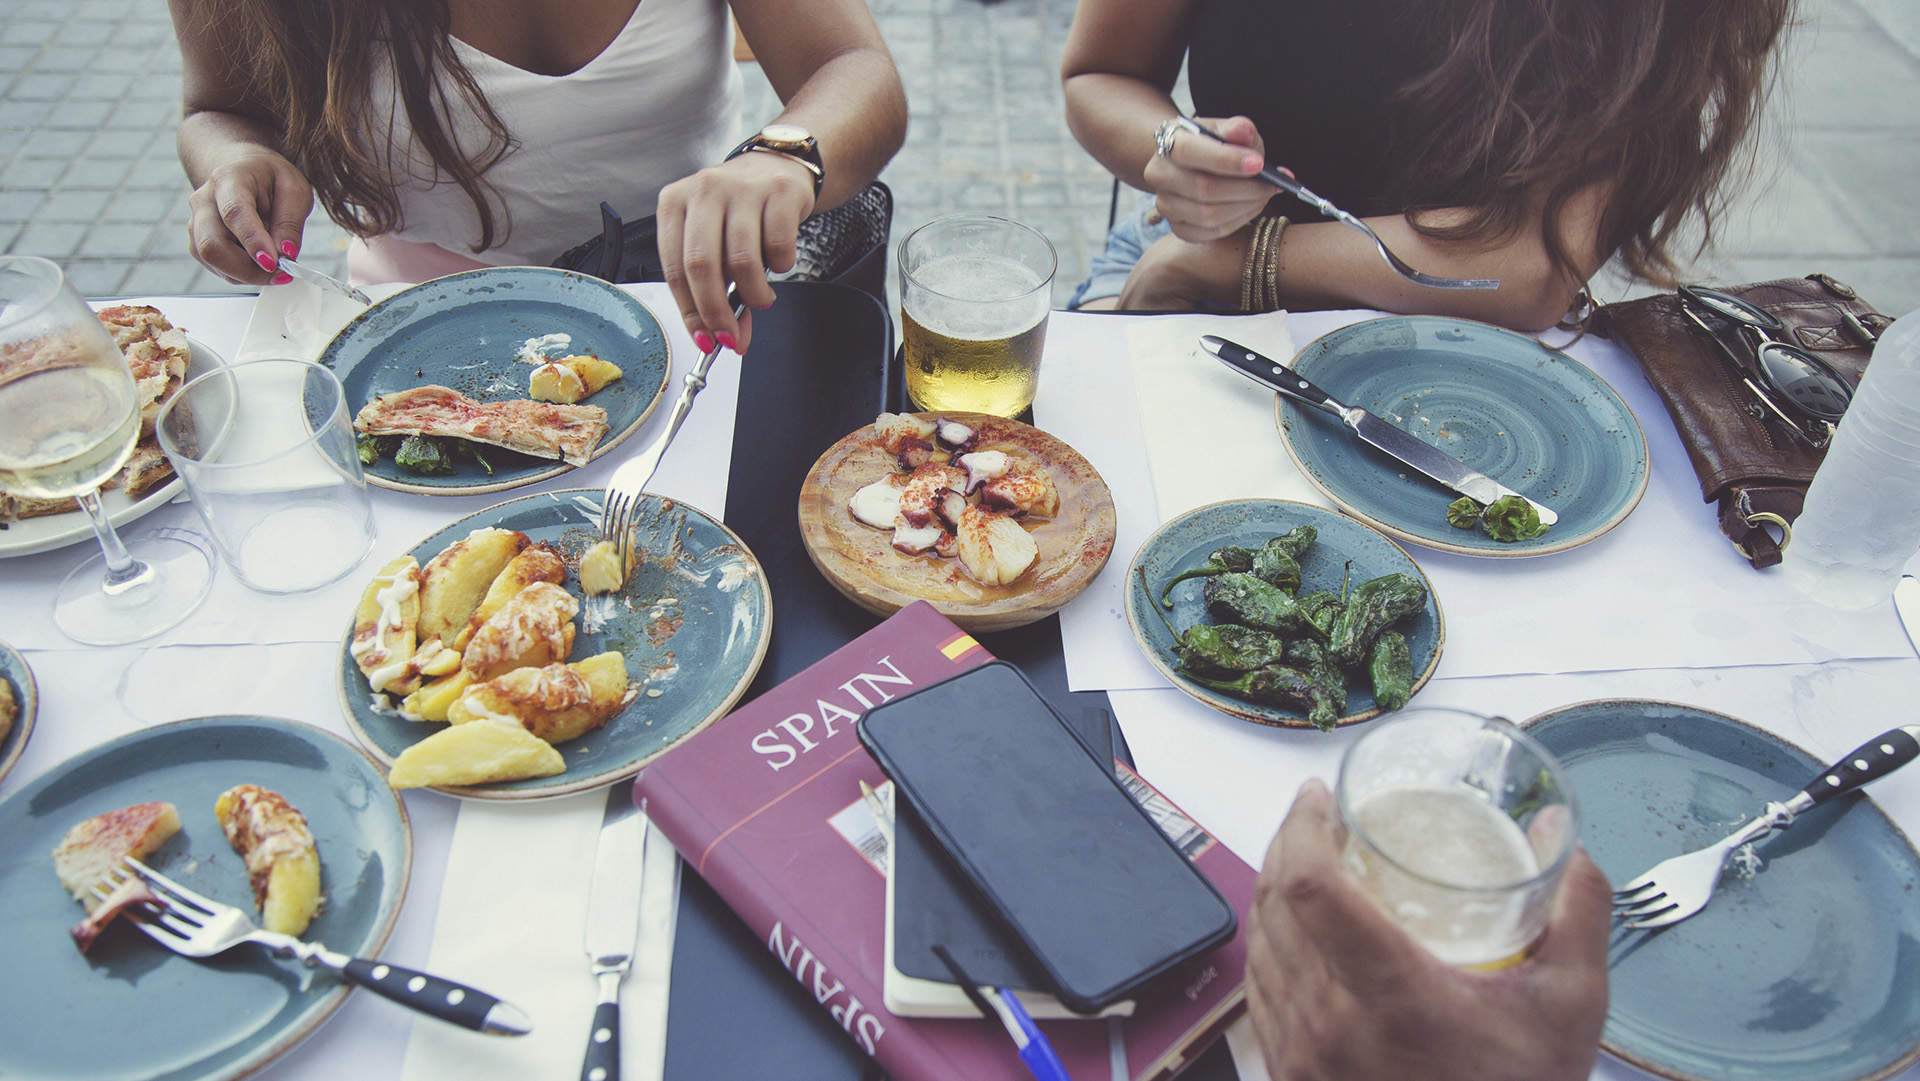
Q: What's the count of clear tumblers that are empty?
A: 1